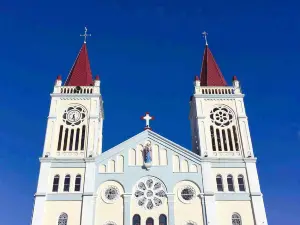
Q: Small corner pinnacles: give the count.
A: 4